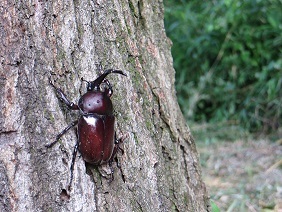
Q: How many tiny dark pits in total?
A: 2